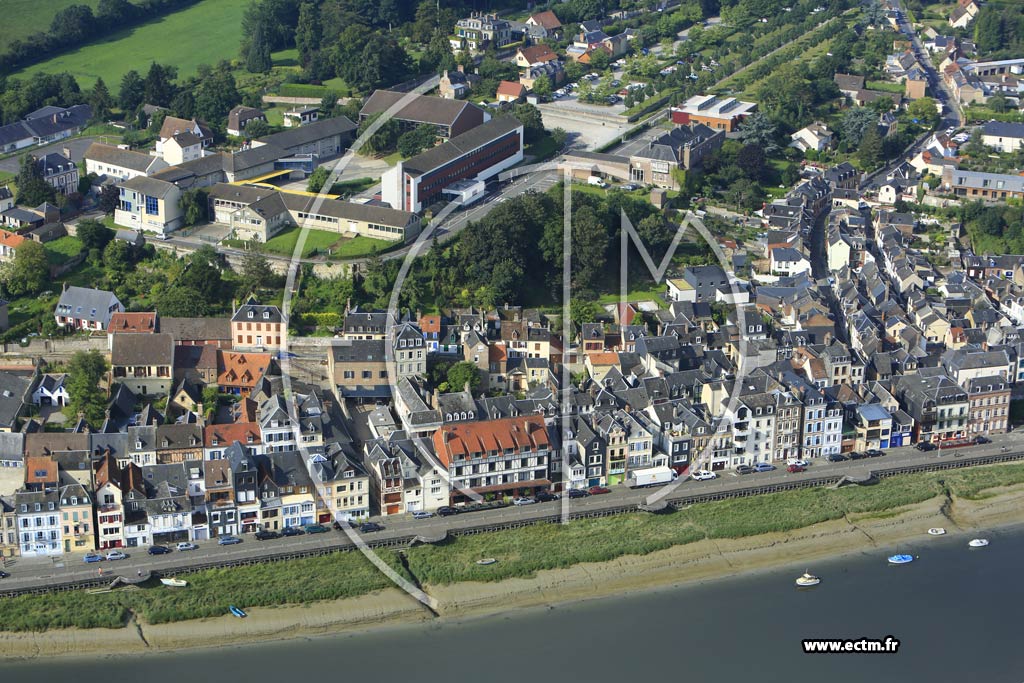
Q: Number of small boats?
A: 7